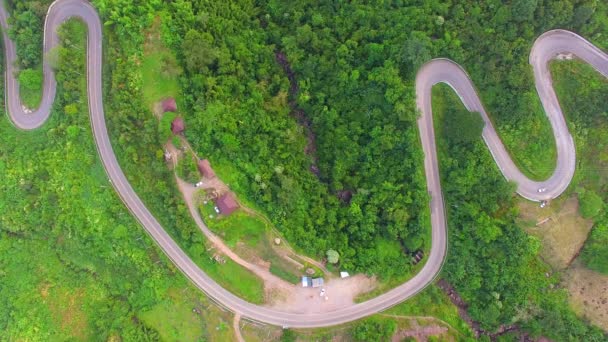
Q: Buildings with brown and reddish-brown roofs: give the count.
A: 4